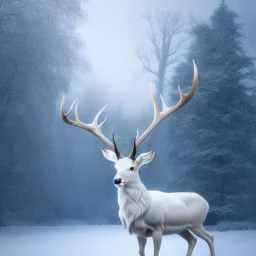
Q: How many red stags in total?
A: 0